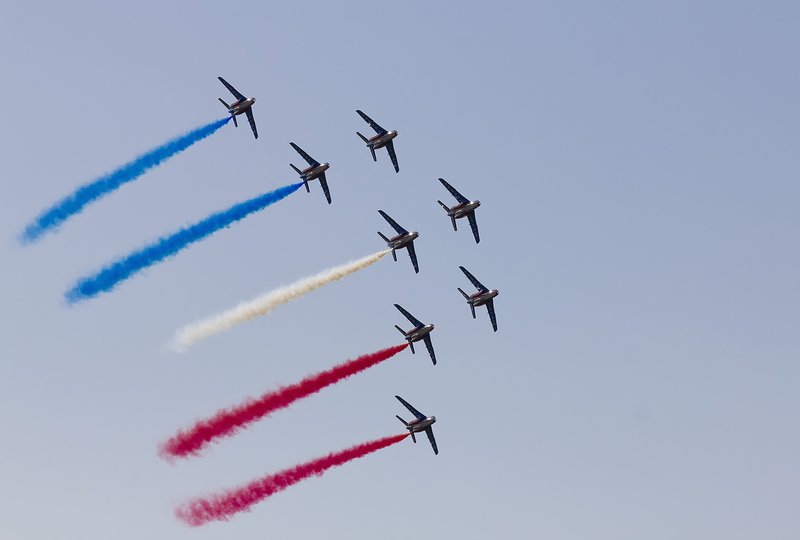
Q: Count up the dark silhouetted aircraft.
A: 8